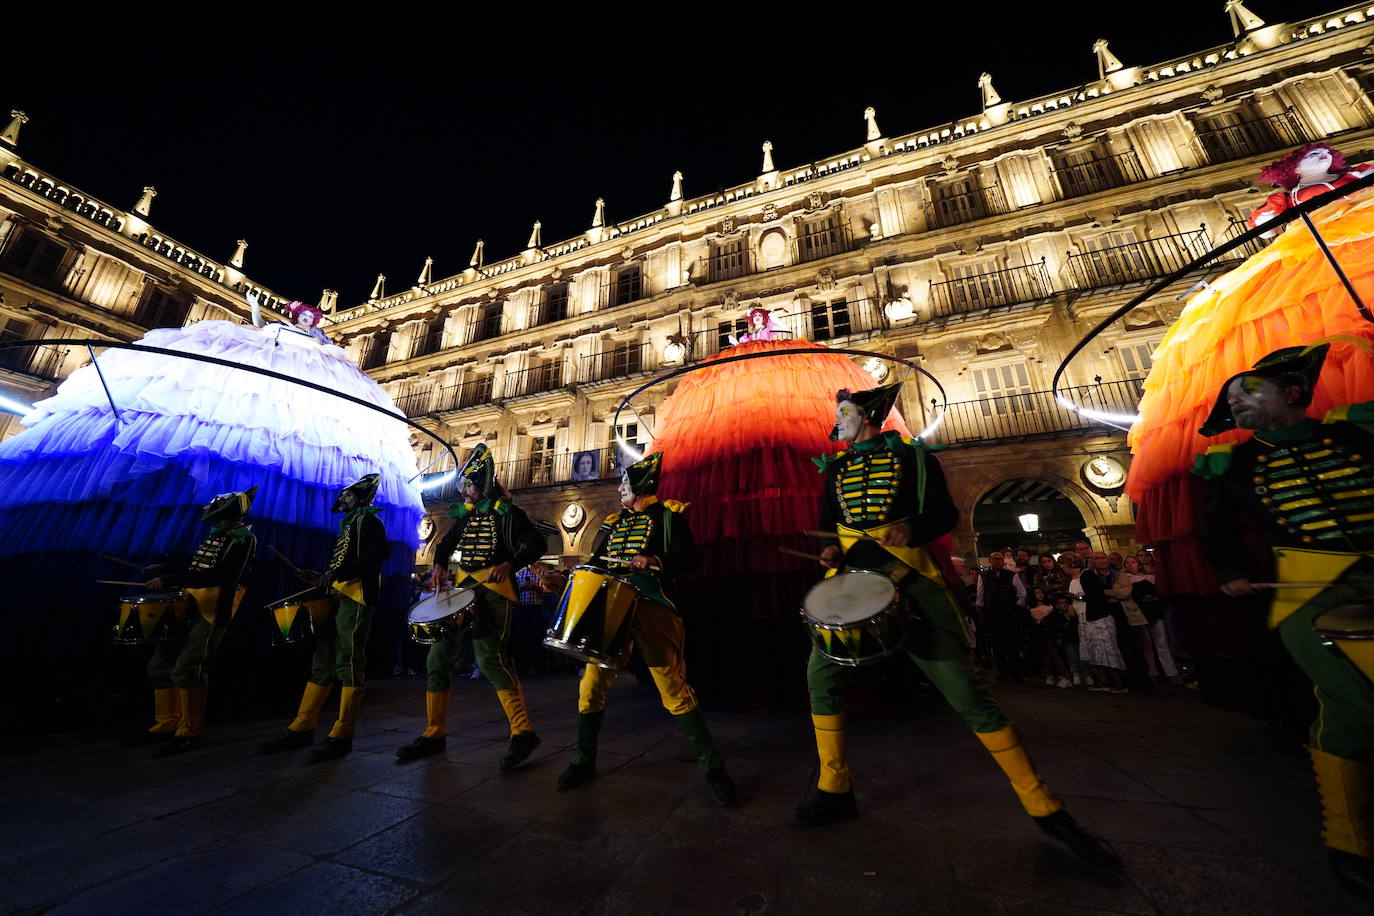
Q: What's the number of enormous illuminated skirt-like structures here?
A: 3